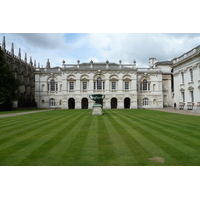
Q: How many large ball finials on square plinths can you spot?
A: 6